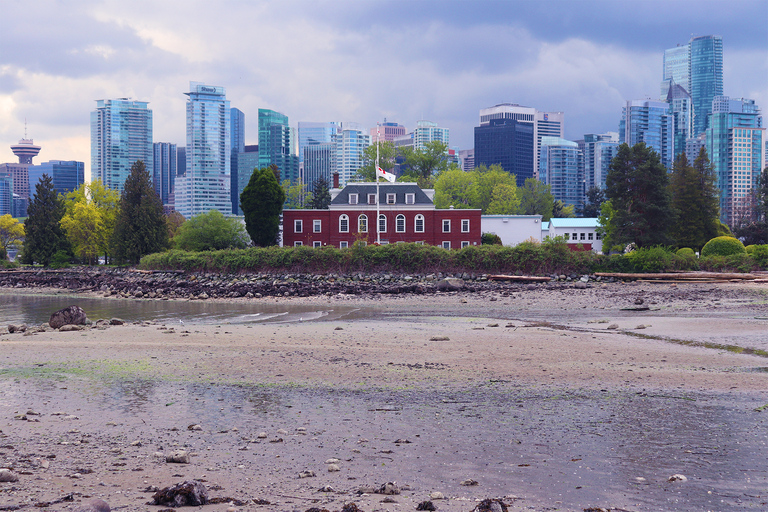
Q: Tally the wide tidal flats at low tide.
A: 1